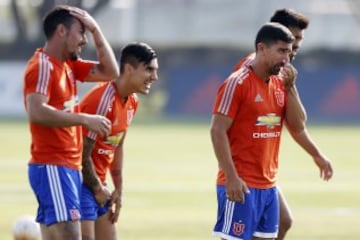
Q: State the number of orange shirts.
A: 4